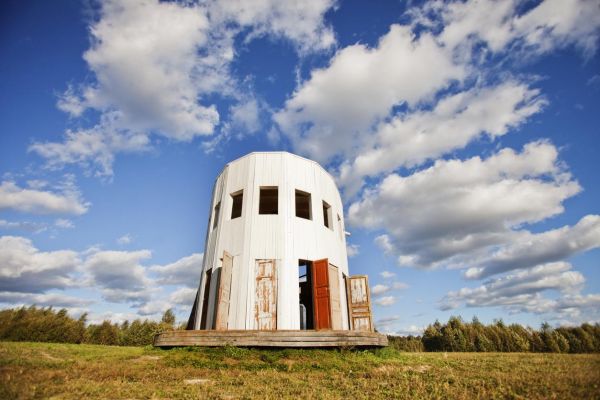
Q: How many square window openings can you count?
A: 6